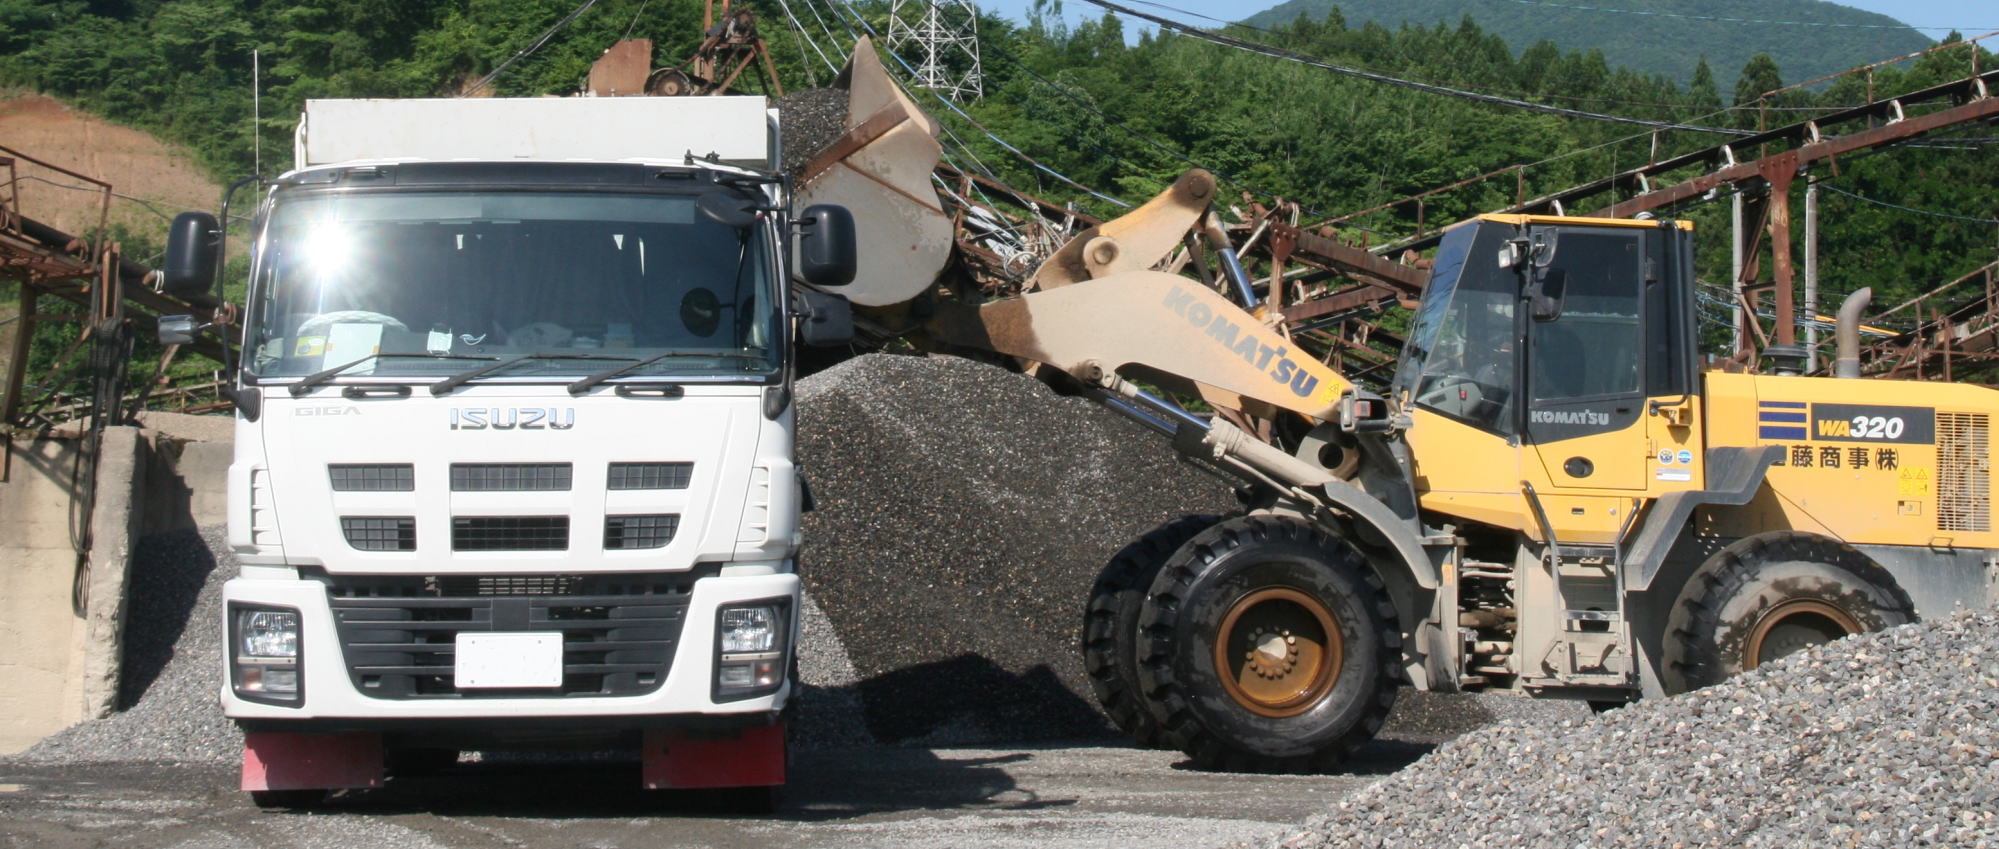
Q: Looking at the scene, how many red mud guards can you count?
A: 2